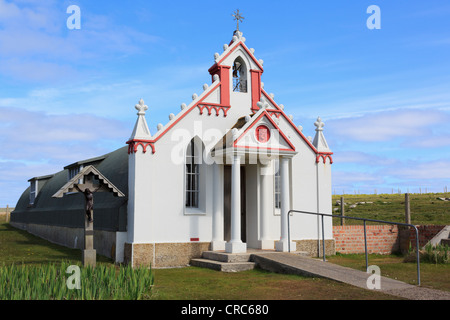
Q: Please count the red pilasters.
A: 2